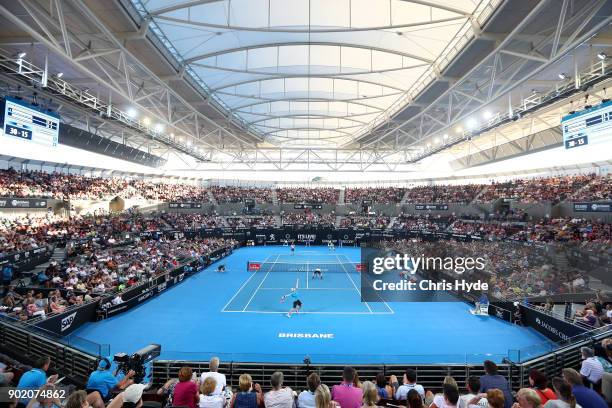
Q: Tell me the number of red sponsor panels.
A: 2